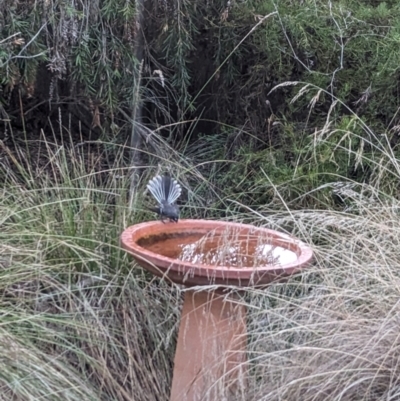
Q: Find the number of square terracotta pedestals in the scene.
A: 1